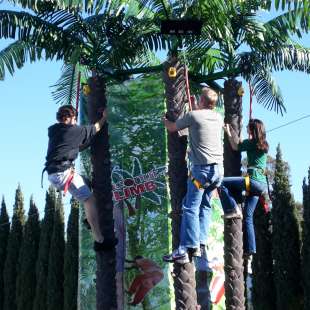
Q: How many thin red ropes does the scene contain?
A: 3